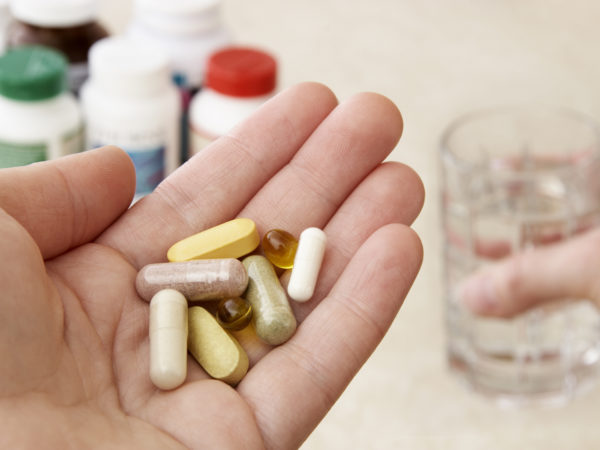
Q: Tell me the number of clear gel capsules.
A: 2